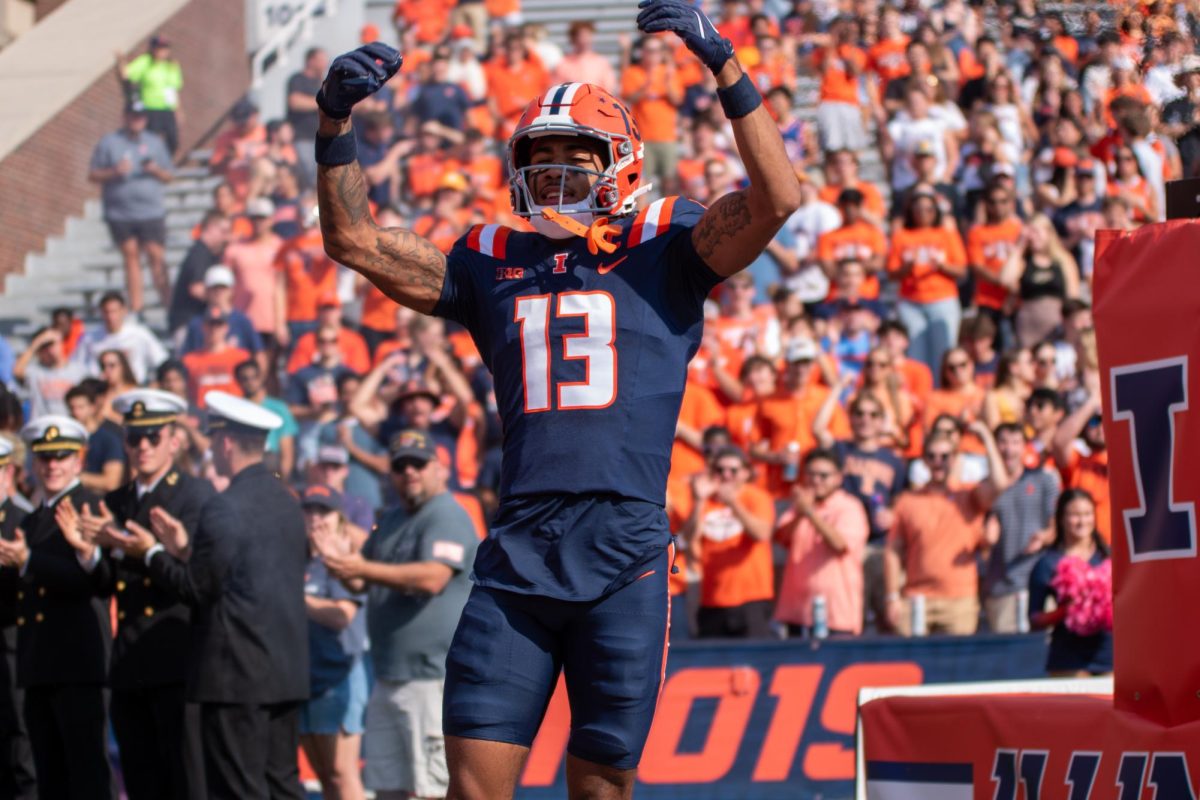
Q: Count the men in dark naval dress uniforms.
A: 4